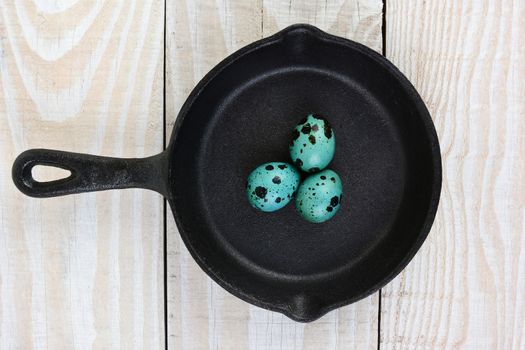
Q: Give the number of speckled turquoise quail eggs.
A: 3